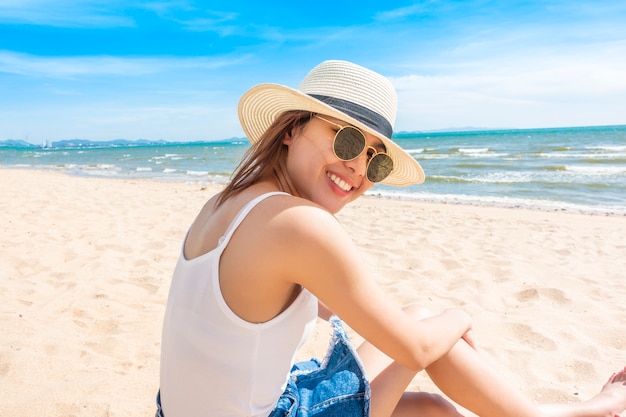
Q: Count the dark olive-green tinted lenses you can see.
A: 2